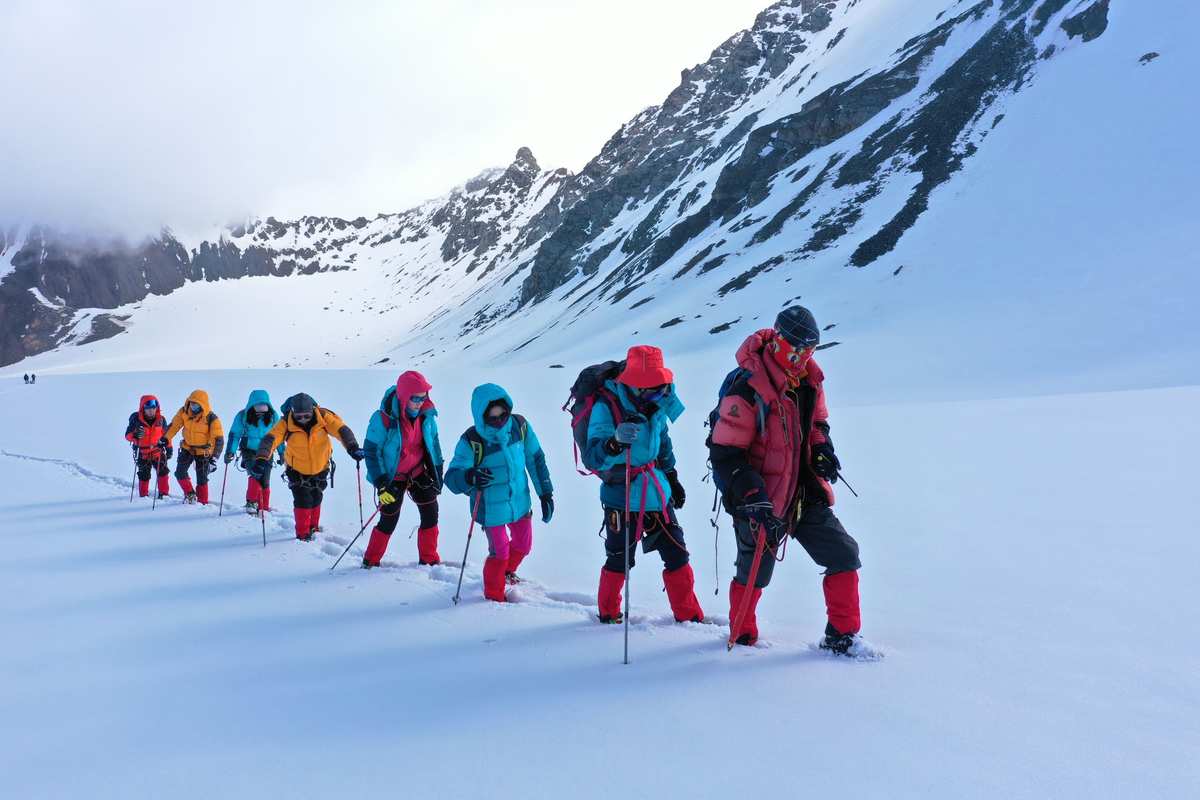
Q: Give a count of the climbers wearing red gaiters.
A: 8